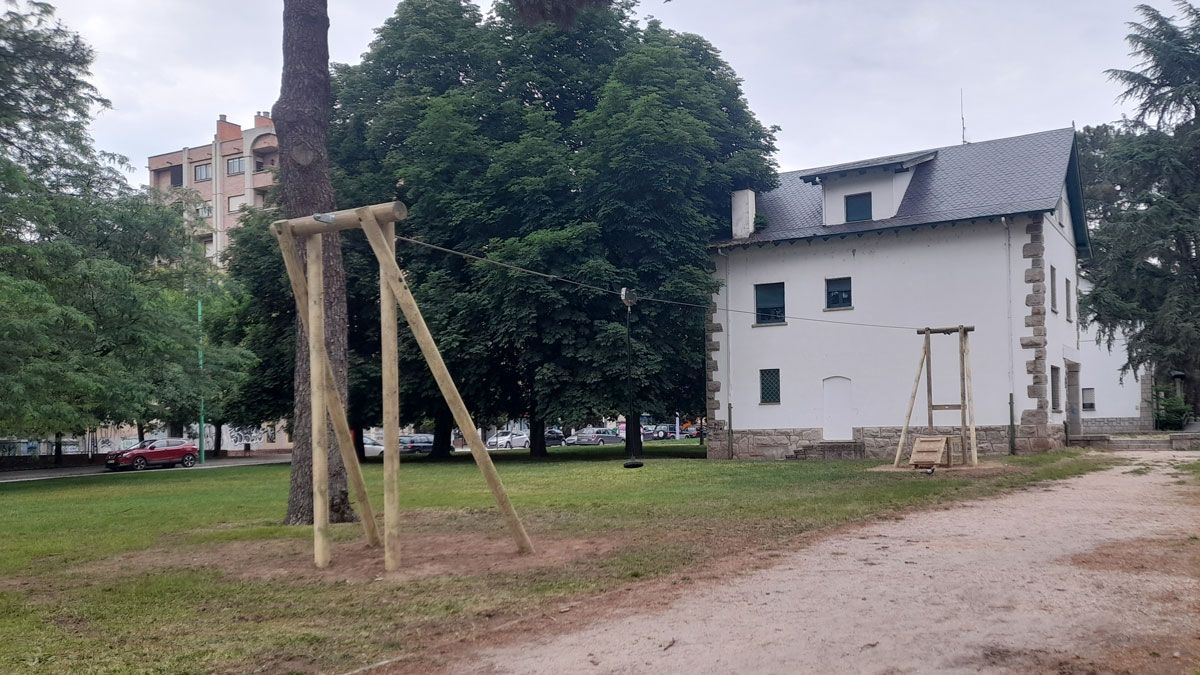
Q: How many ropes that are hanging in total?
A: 1